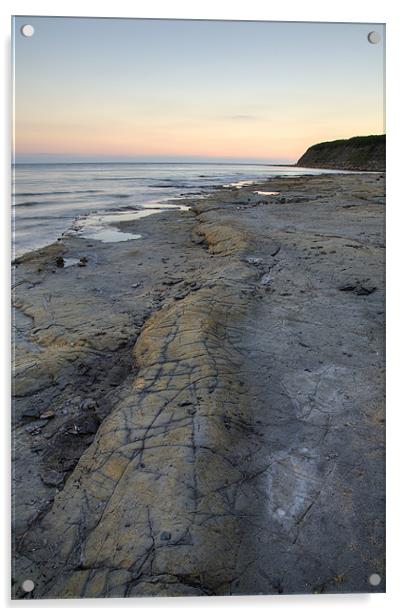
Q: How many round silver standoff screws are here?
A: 4